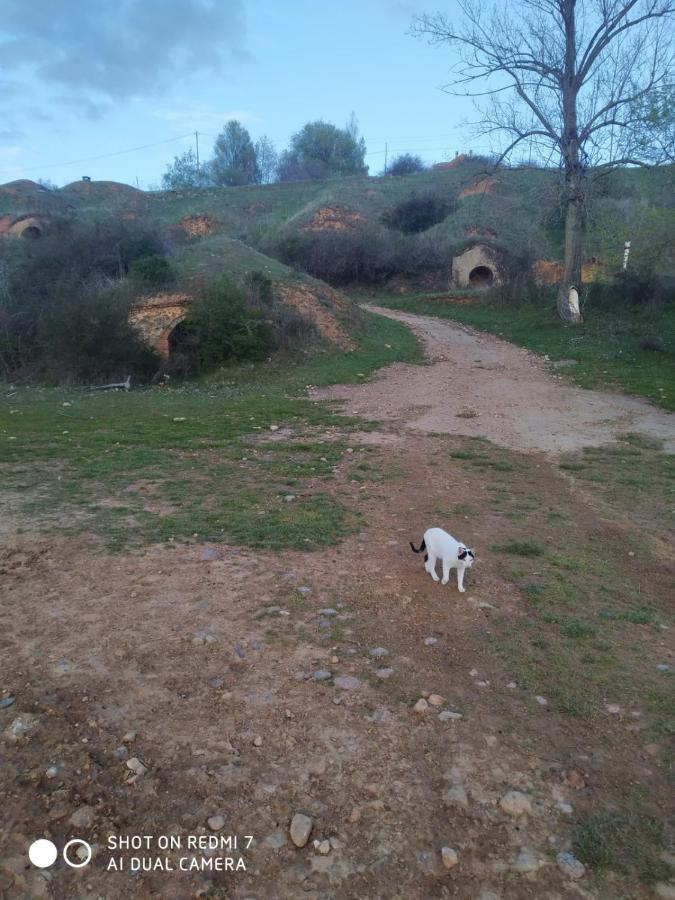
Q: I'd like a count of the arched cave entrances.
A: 3